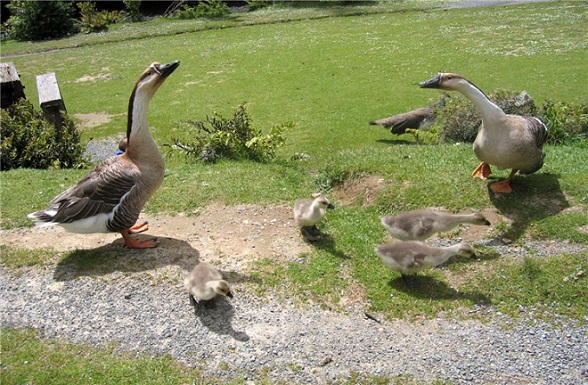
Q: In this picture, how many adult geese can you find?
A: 2